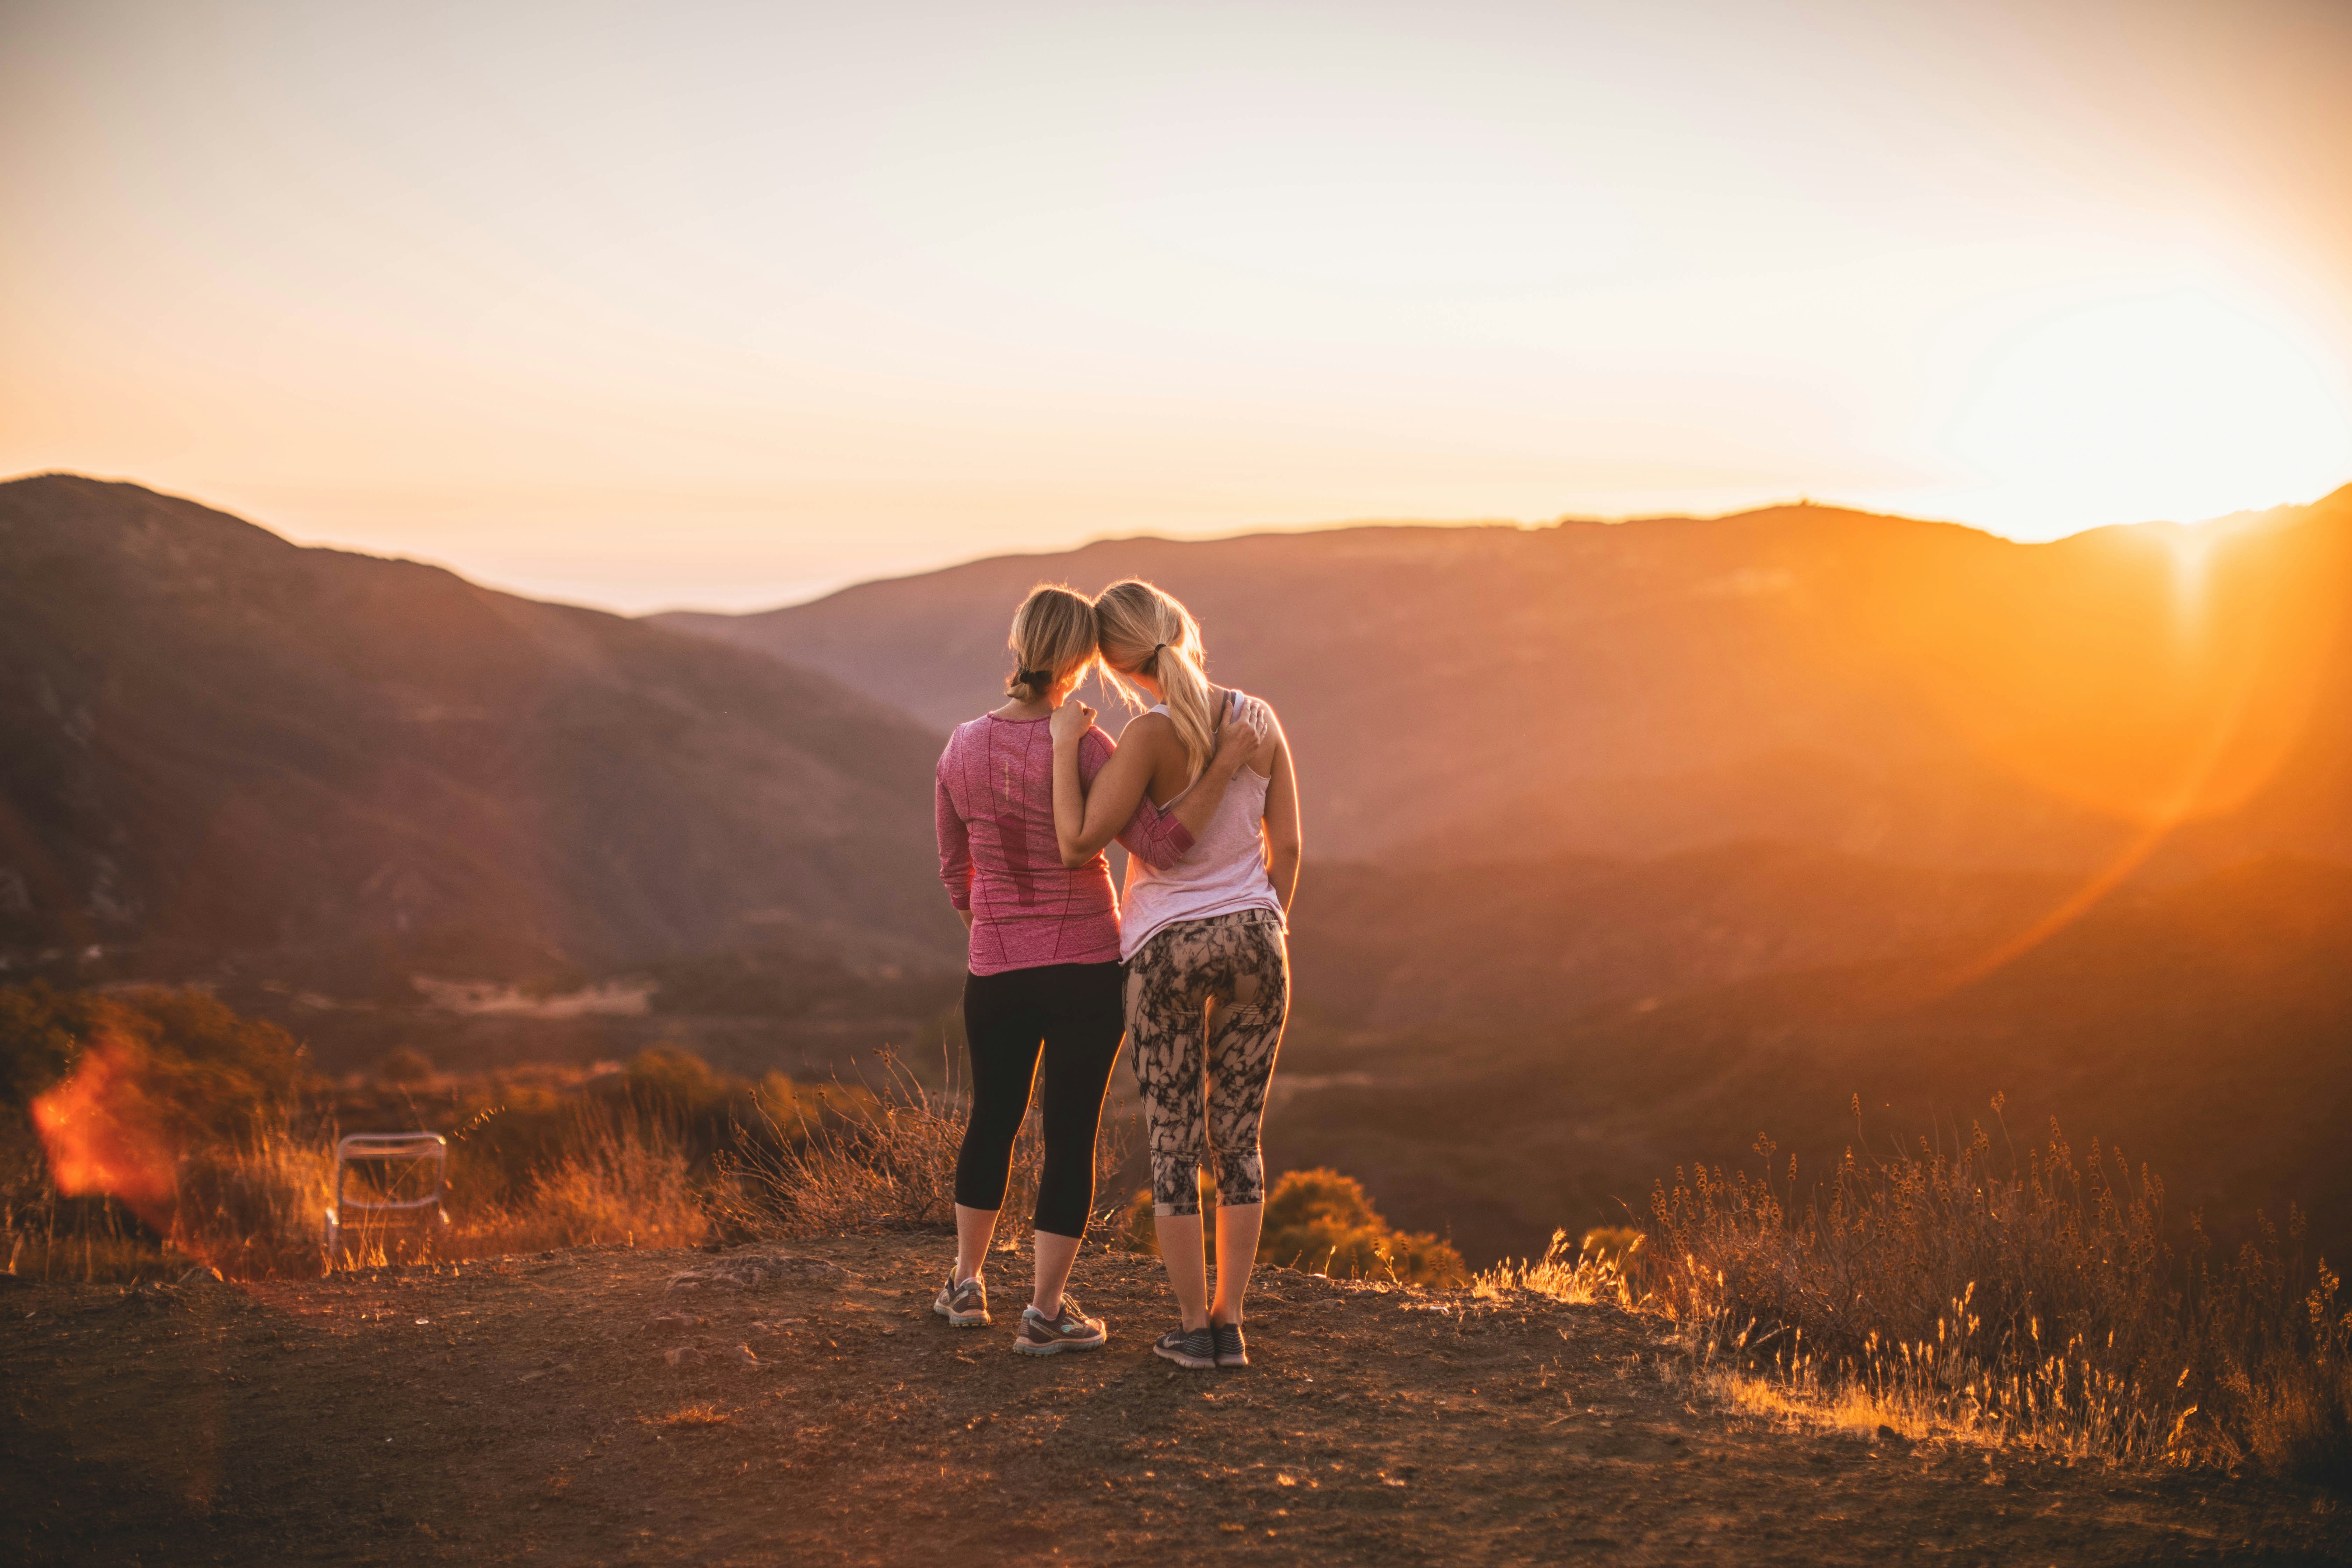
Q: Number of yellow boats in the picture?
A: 0